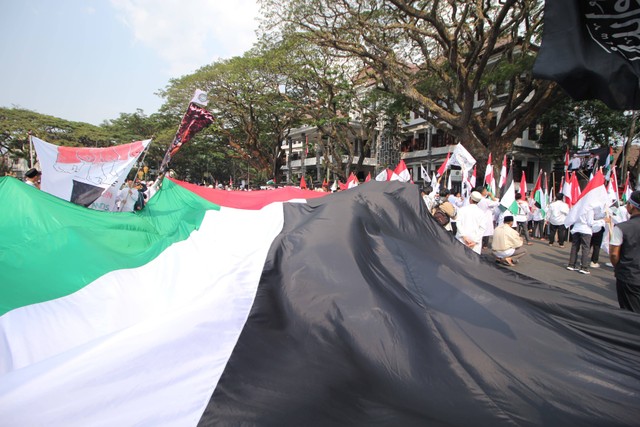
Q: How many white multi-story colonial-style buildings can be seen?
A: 1